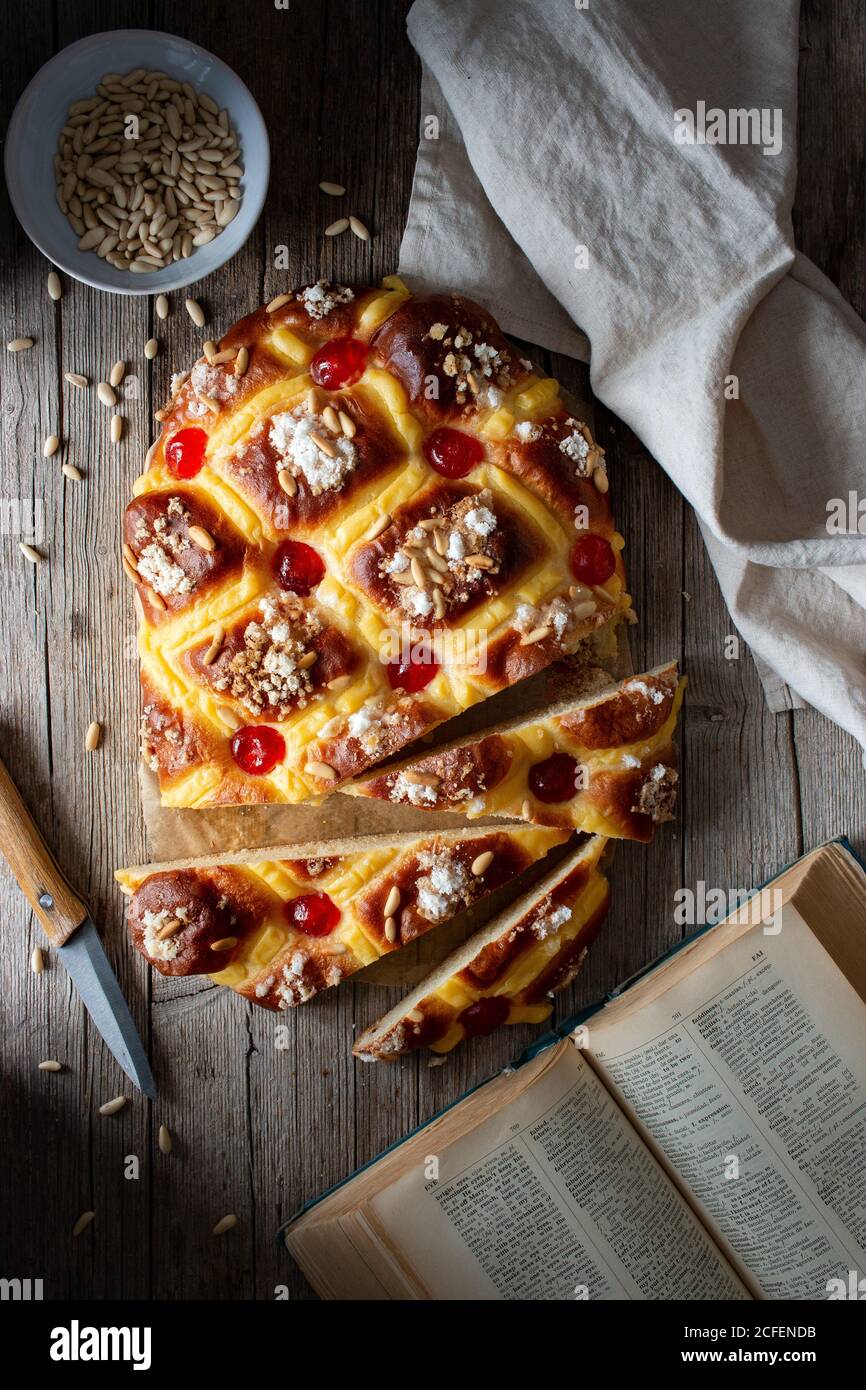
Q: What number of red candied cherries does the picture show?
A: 10